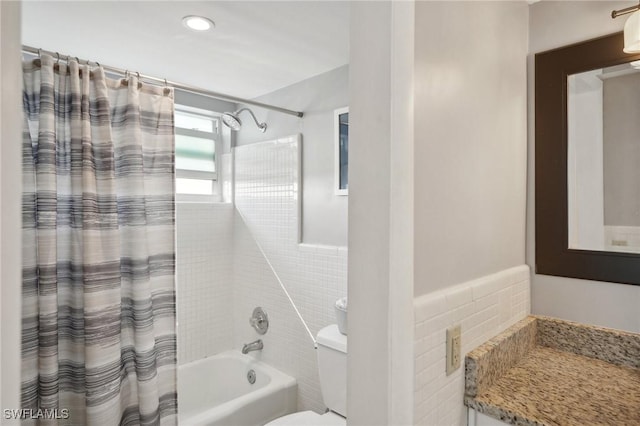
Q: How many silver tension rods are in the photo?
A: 1